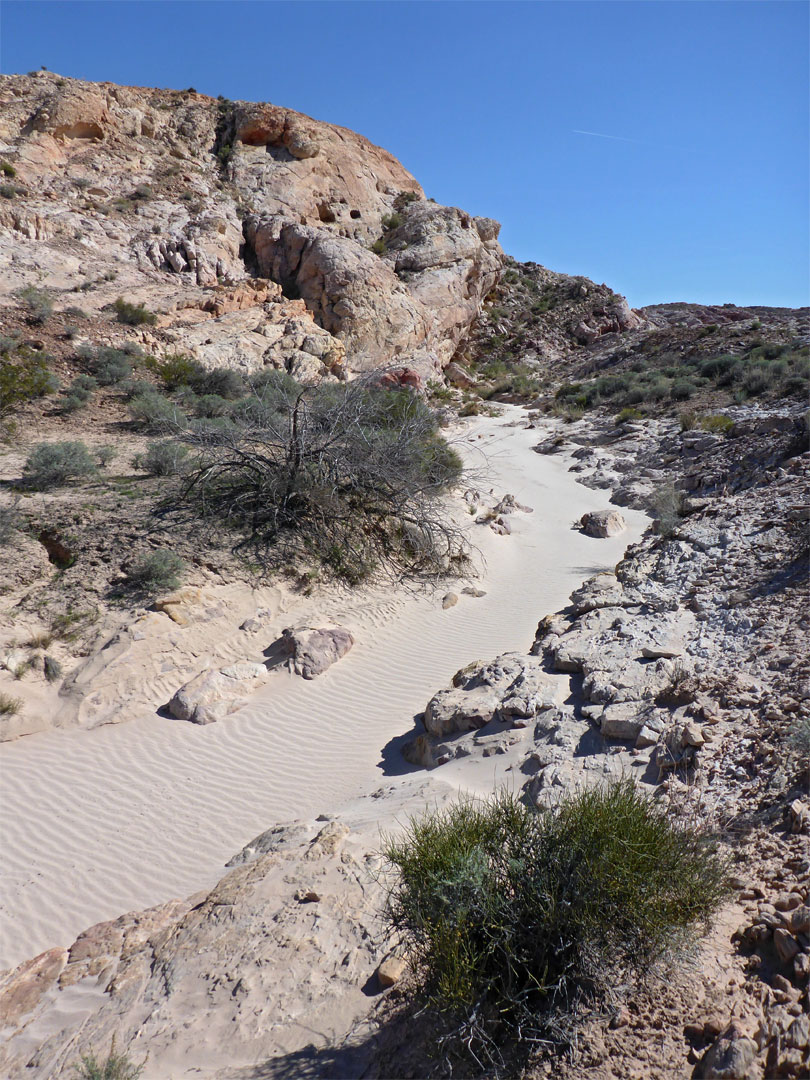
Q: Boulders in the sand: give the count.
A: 3